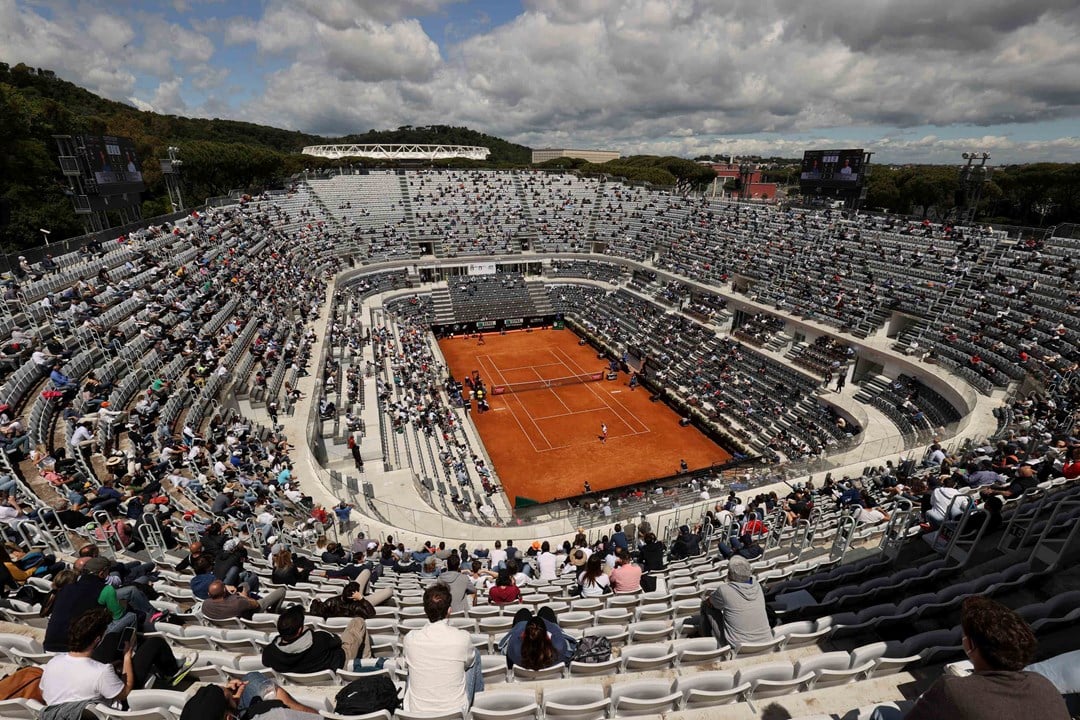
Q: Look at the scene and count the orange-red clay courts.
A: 1